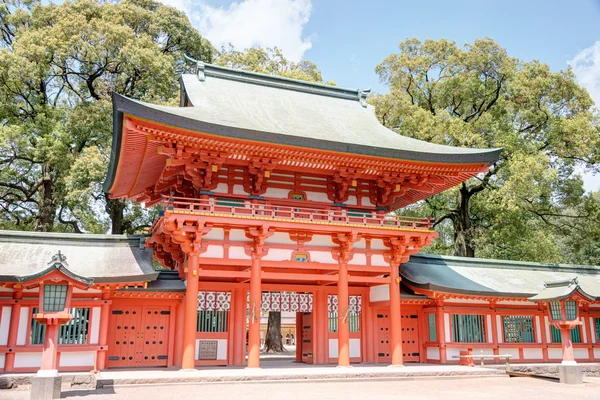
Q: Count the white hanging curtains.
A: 3